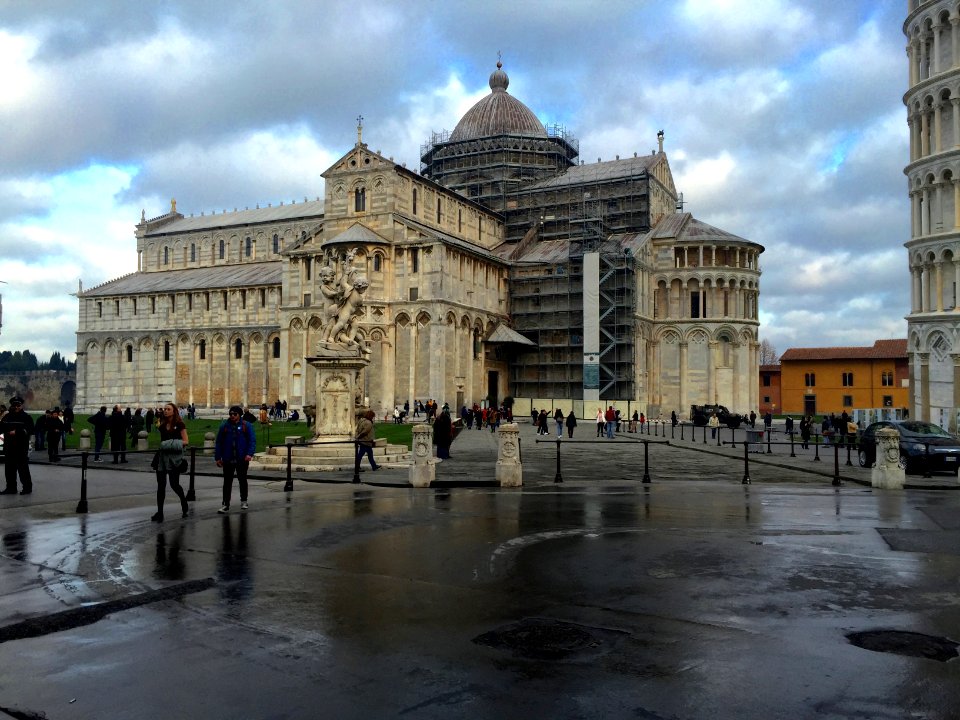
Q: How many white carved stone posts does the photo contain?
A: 3